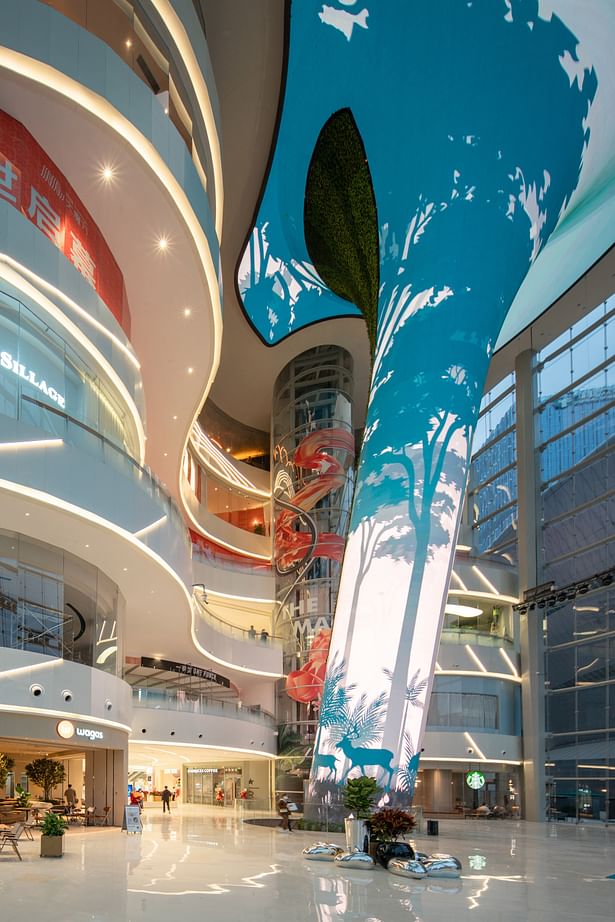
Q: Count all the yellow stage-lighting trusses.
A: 0